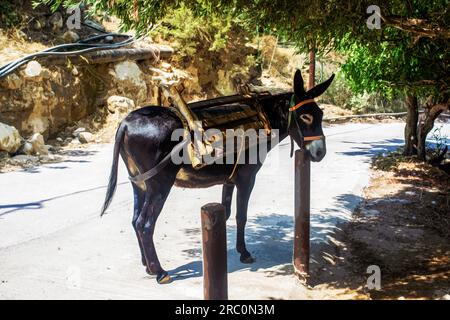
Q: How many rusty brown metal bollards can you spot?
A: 2